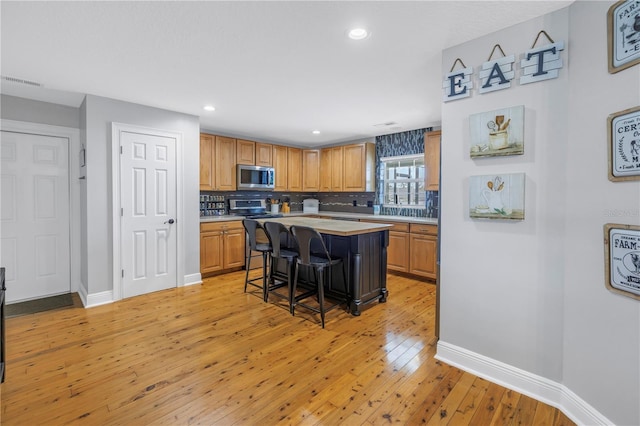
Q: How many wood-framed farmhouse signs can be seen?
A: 3